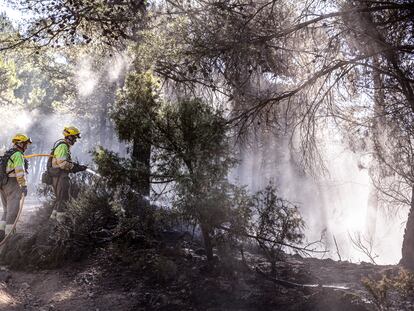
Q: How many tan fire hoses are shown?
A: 1